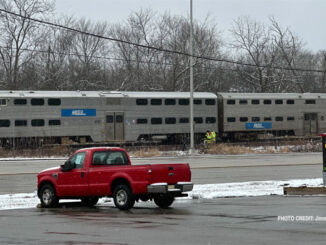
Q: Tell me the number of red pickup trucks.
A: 1